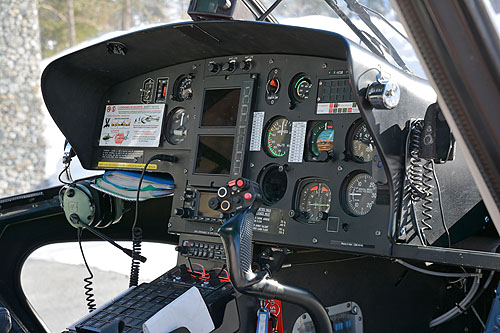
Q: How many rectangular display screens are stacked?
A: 2